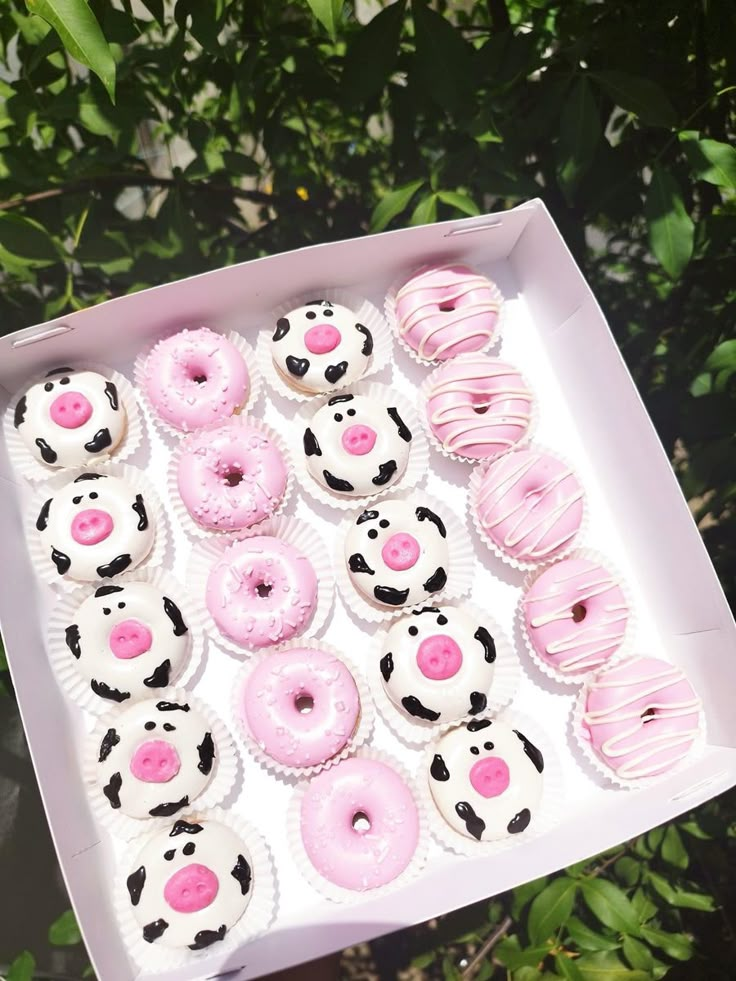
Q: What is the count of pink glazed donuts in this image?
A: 10